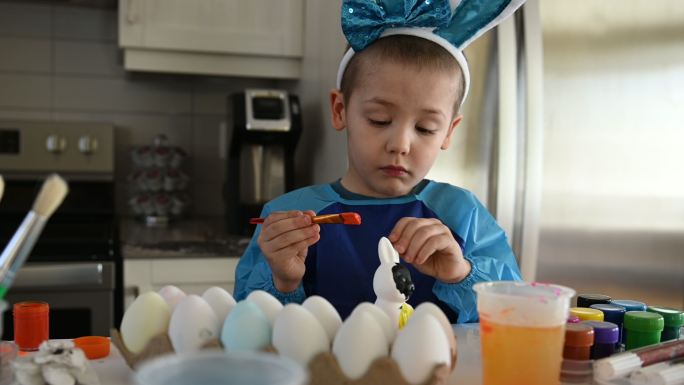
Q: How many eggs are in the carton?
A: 12